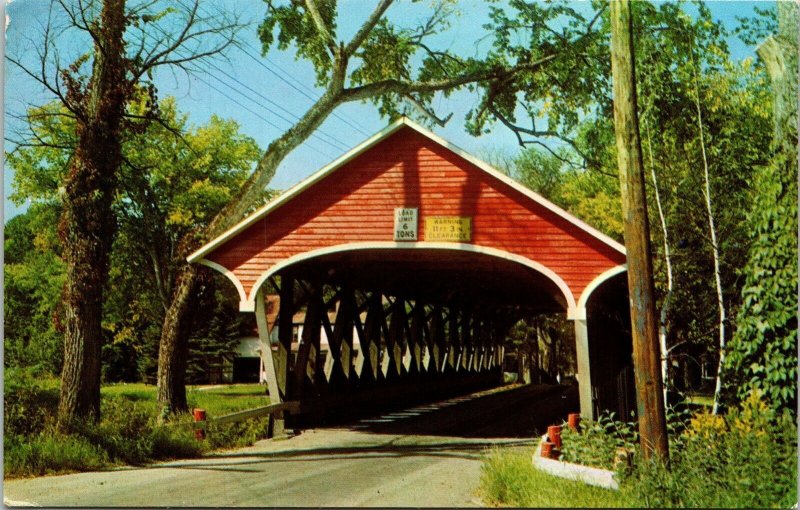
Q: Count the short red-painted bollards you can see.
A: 4